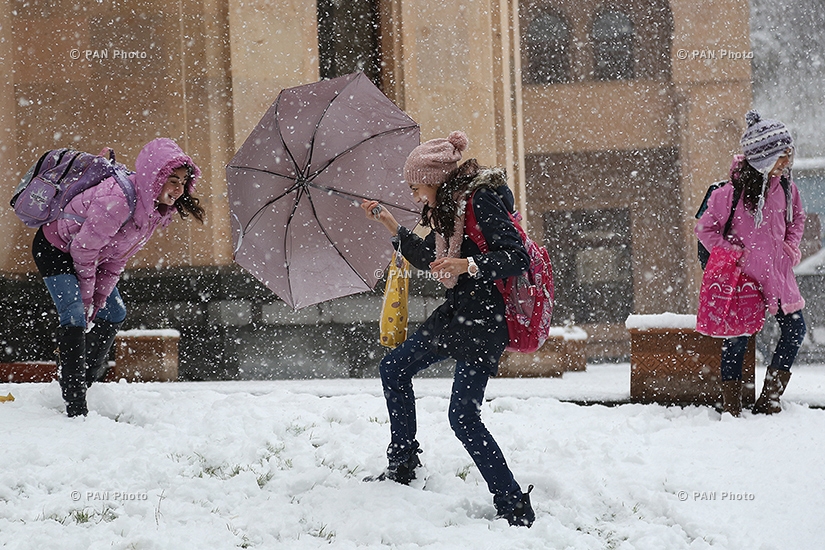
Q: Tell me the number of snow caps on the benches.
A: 3